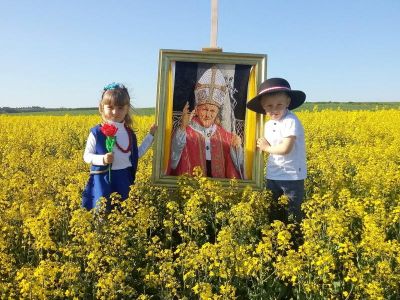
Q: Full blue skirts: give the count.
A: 1